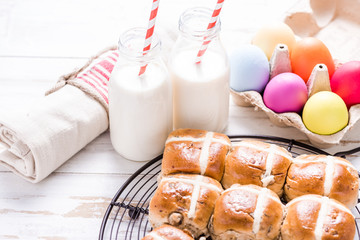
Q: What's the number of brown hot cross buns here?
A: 7